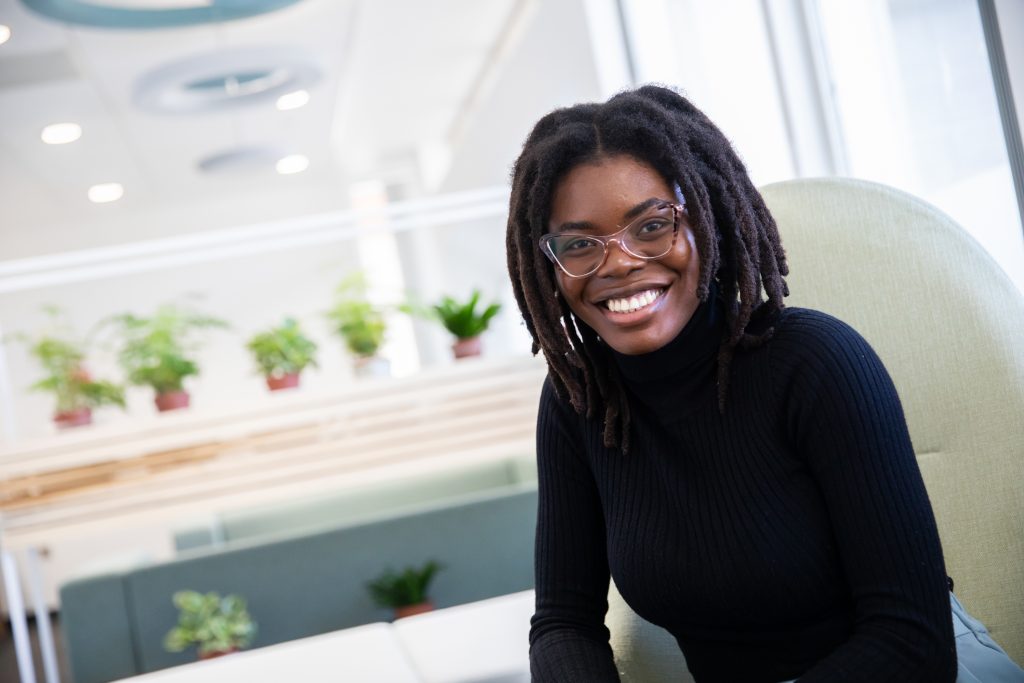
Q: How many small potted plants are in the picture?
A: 7